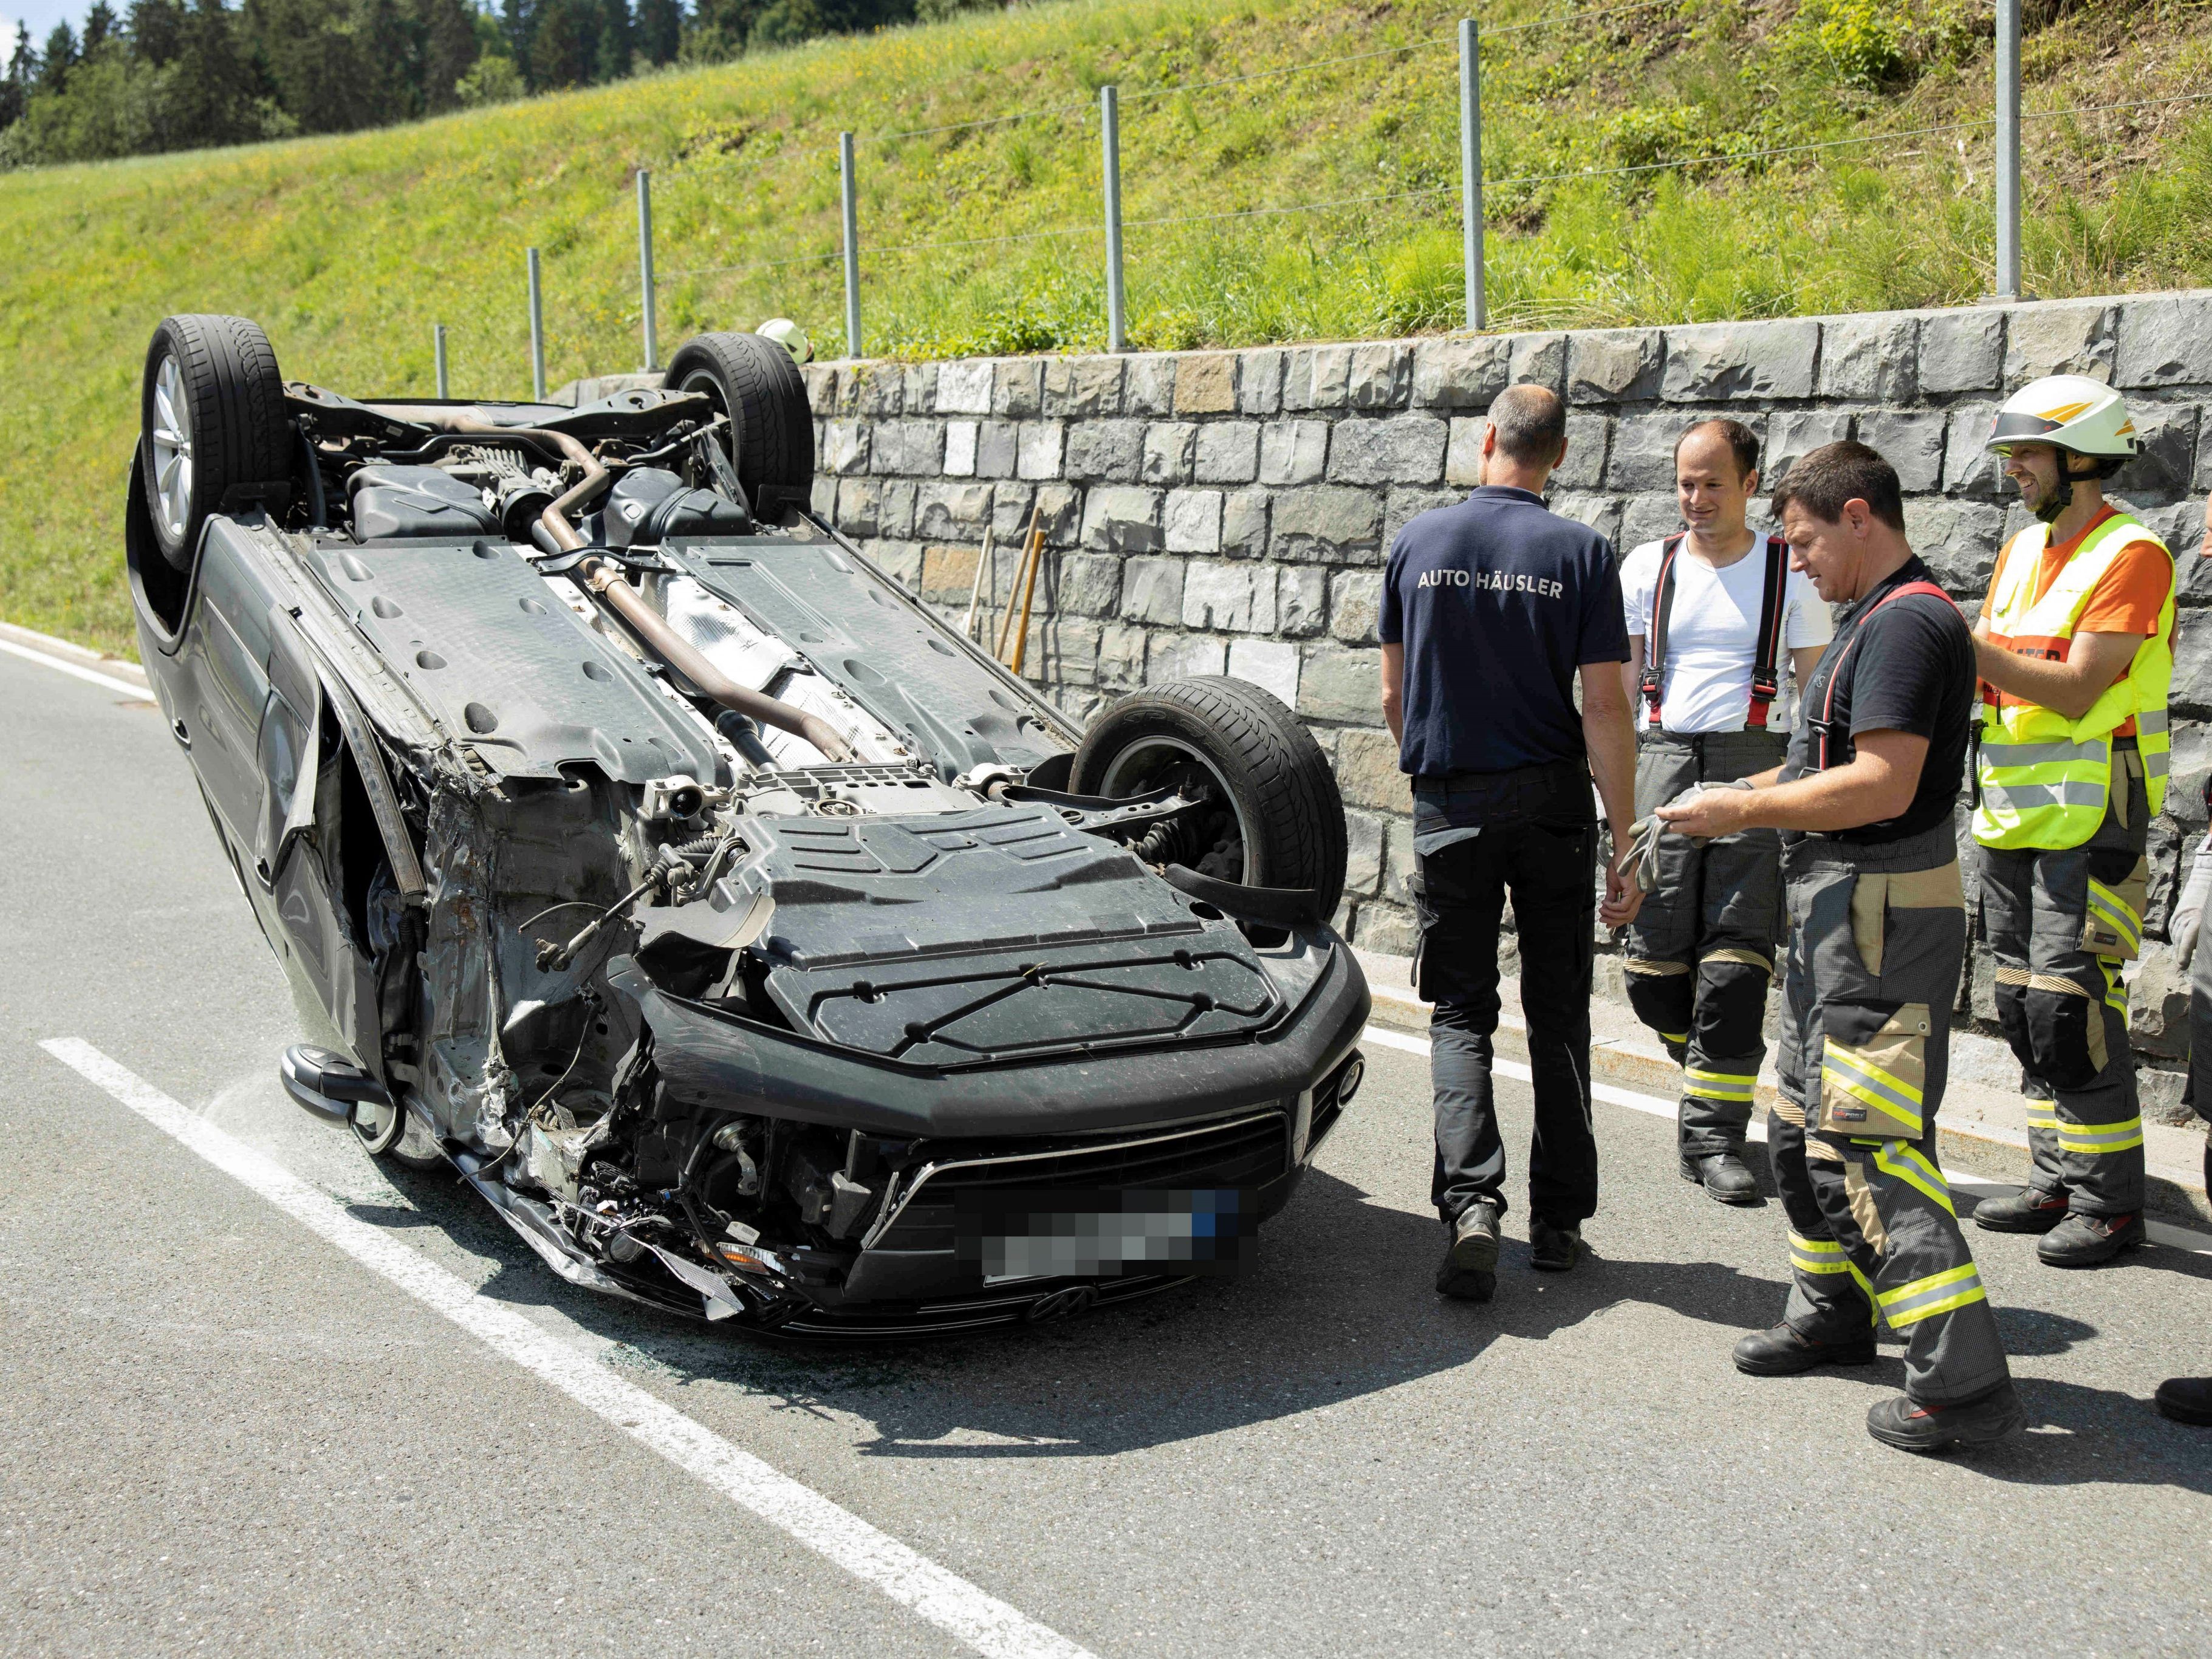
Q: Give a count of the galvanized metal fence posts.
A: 7